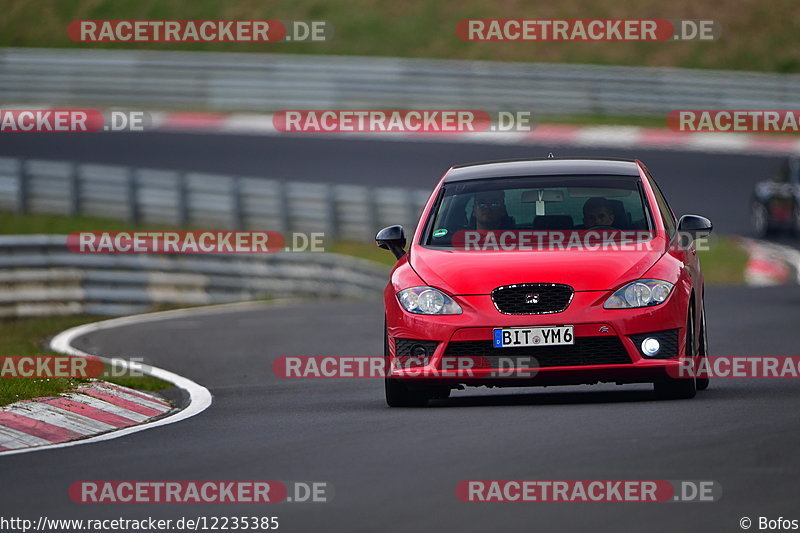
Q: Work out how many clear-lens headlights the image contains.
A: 2